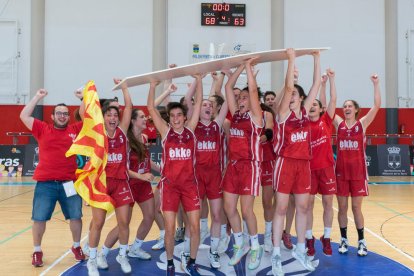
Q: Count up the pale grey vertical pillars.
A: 4